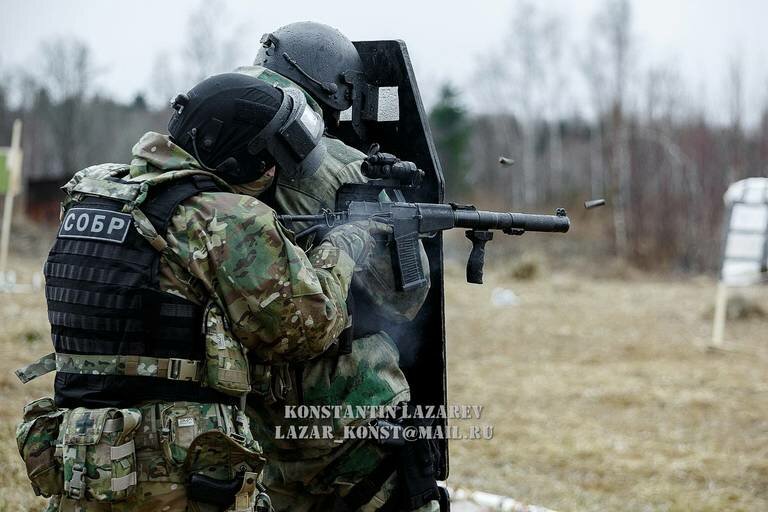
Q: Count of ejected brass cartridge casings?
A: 2